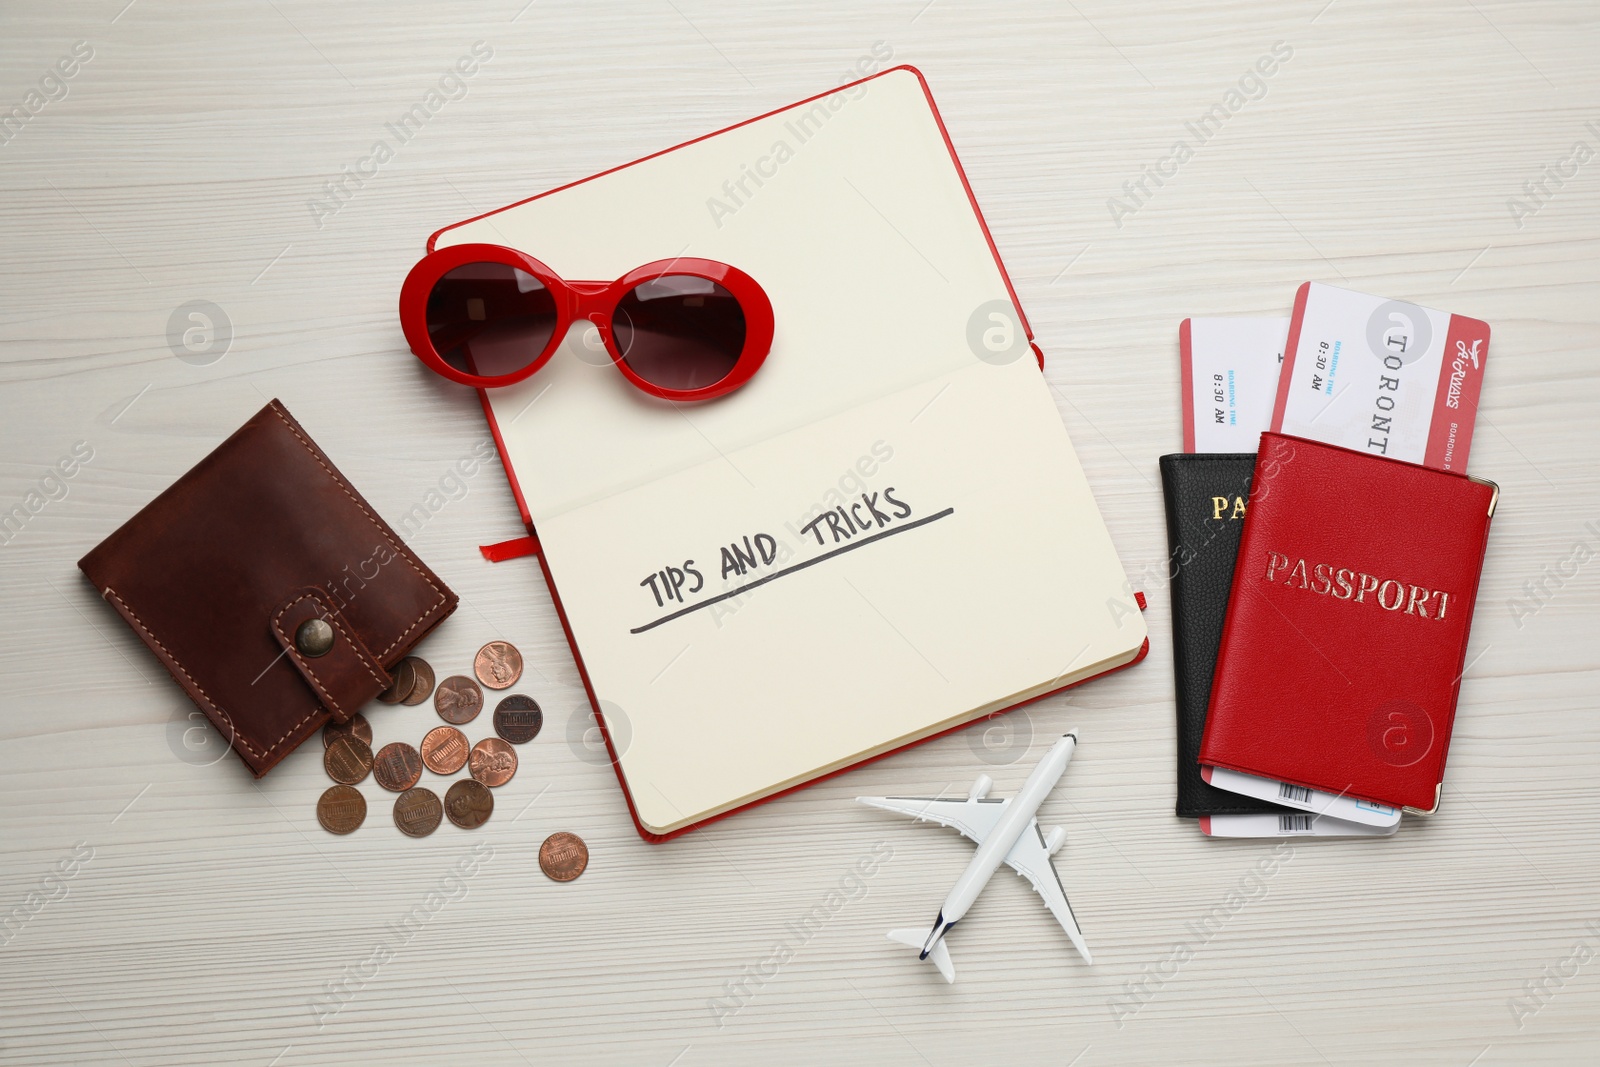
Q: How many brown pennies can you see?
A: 14